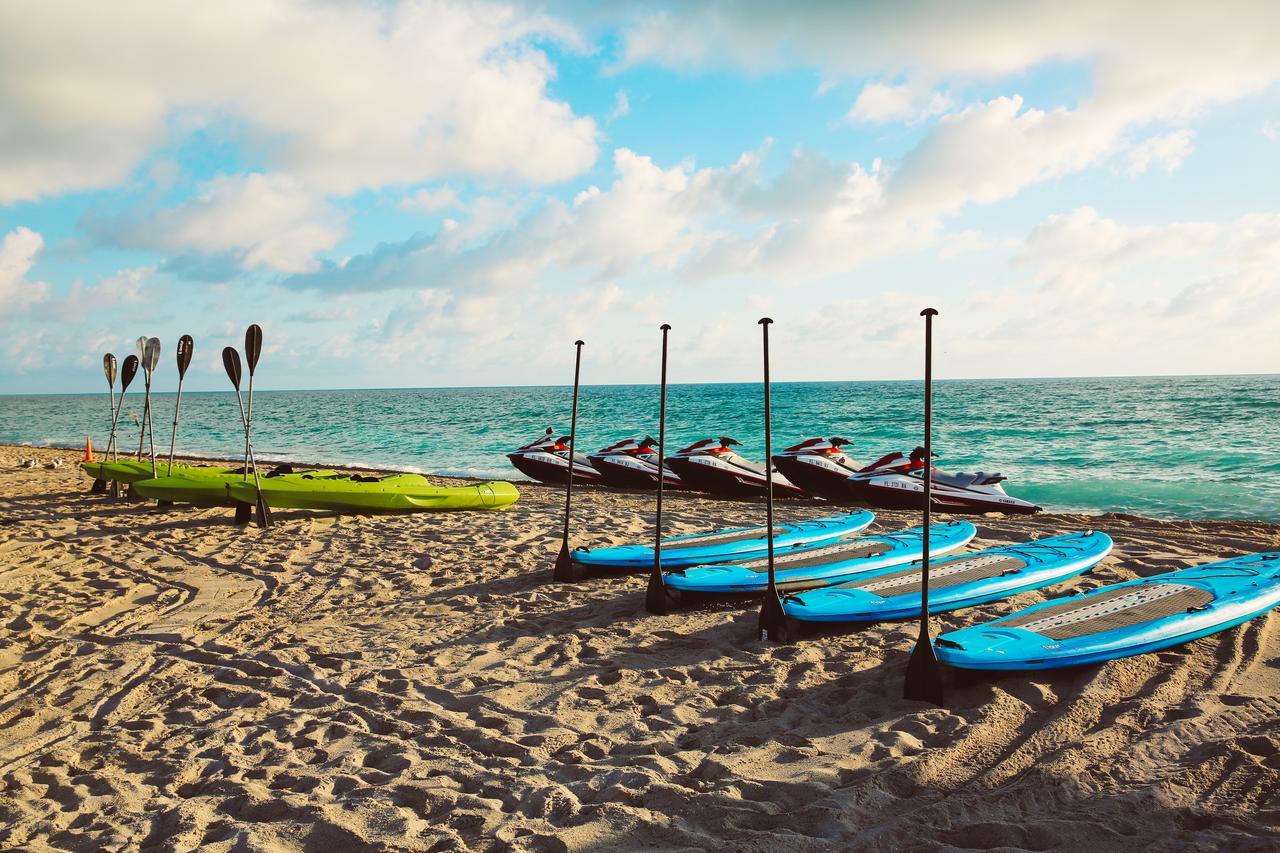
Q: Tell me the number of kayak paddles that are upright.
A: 7